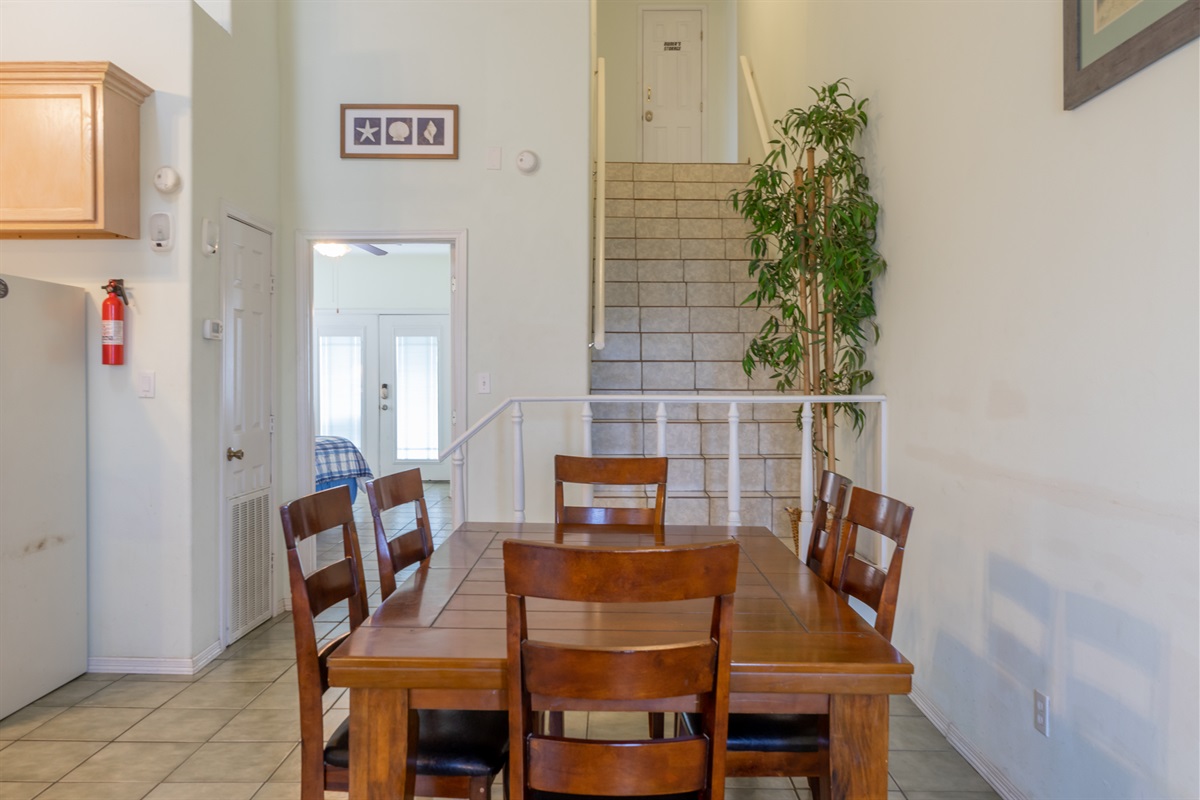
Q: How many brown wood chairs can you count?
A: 6